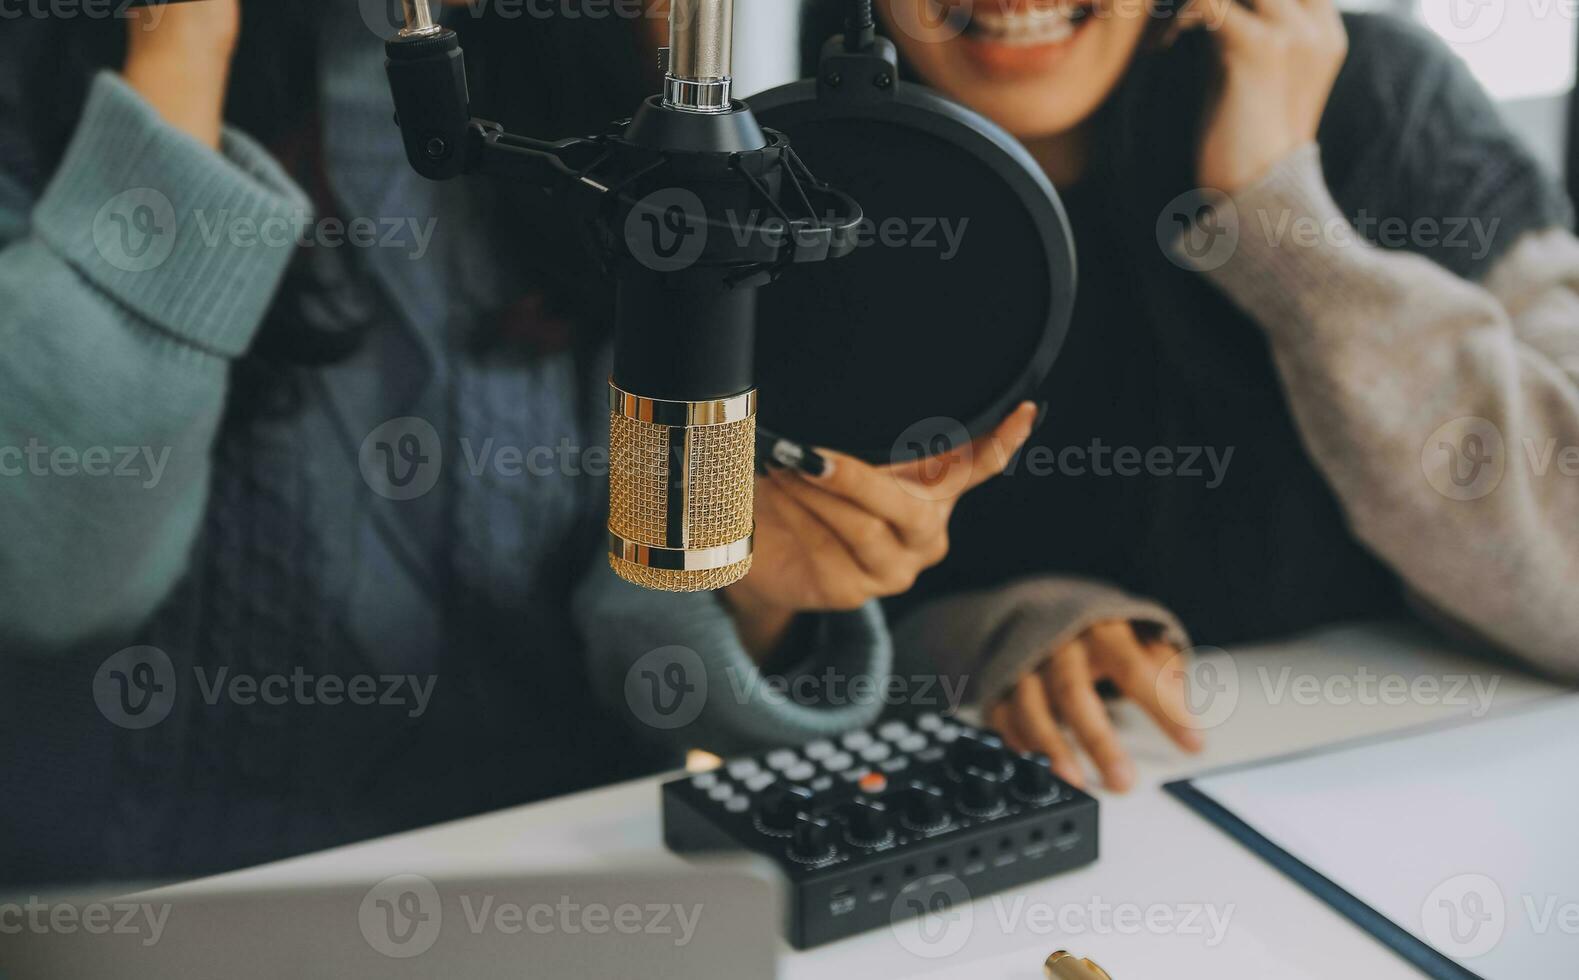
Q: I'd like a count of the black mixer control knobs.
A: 7